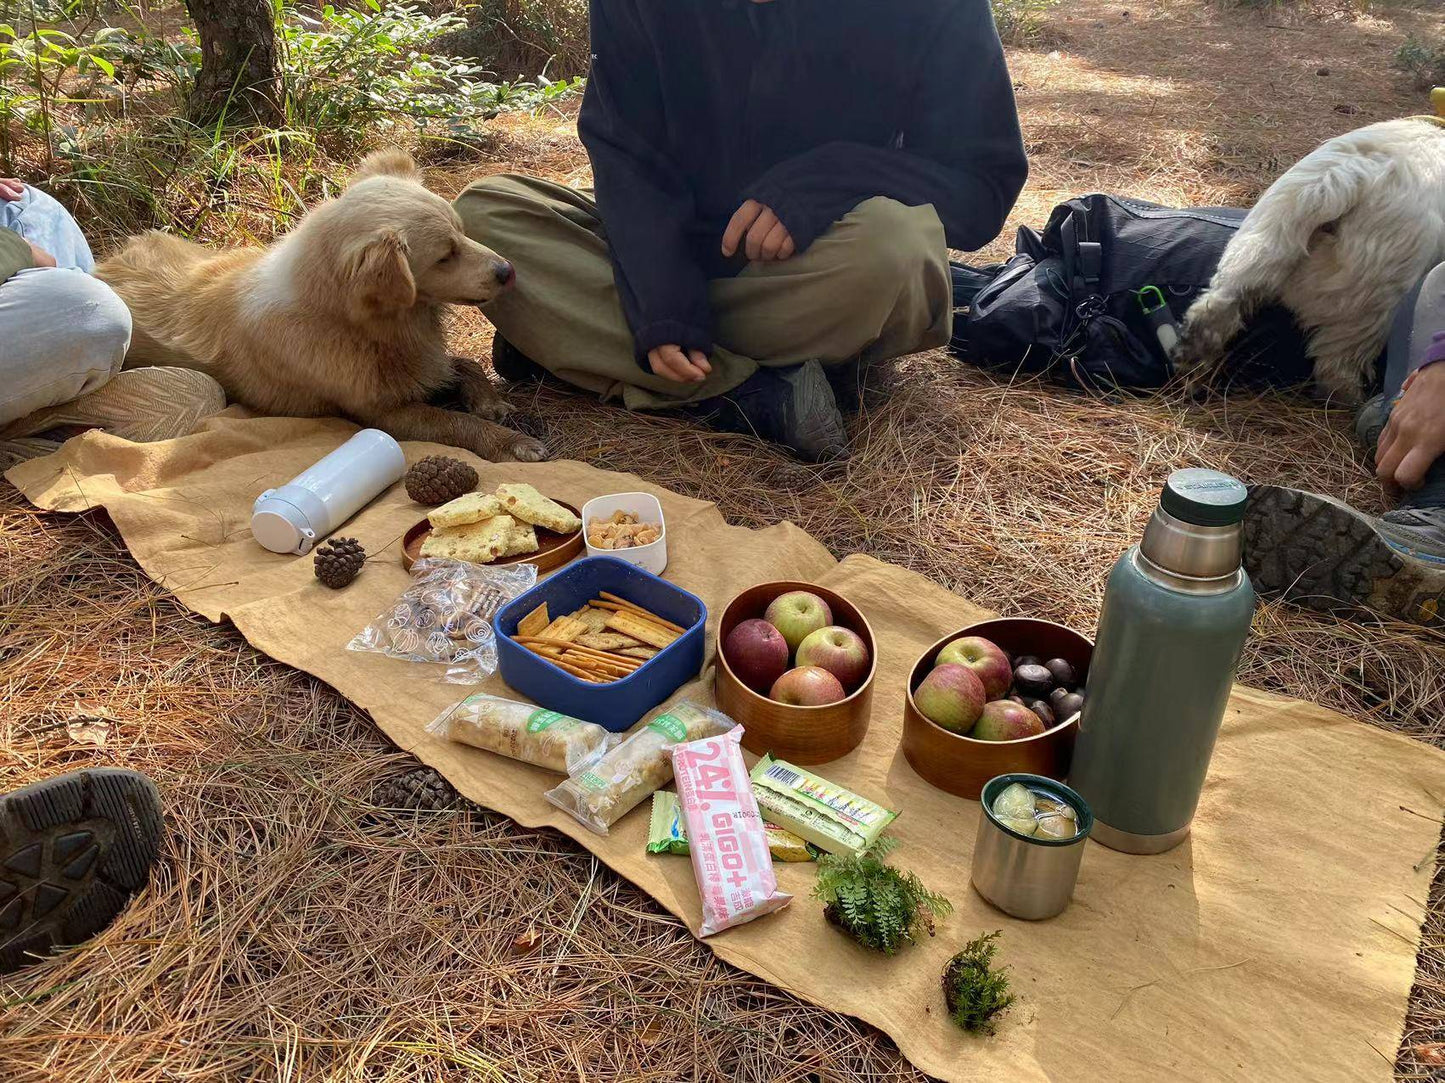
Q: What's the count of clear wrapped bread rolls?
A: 2